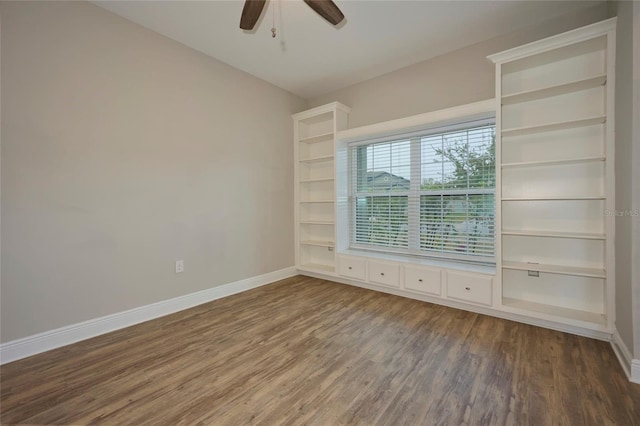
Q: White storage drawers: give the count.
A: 4